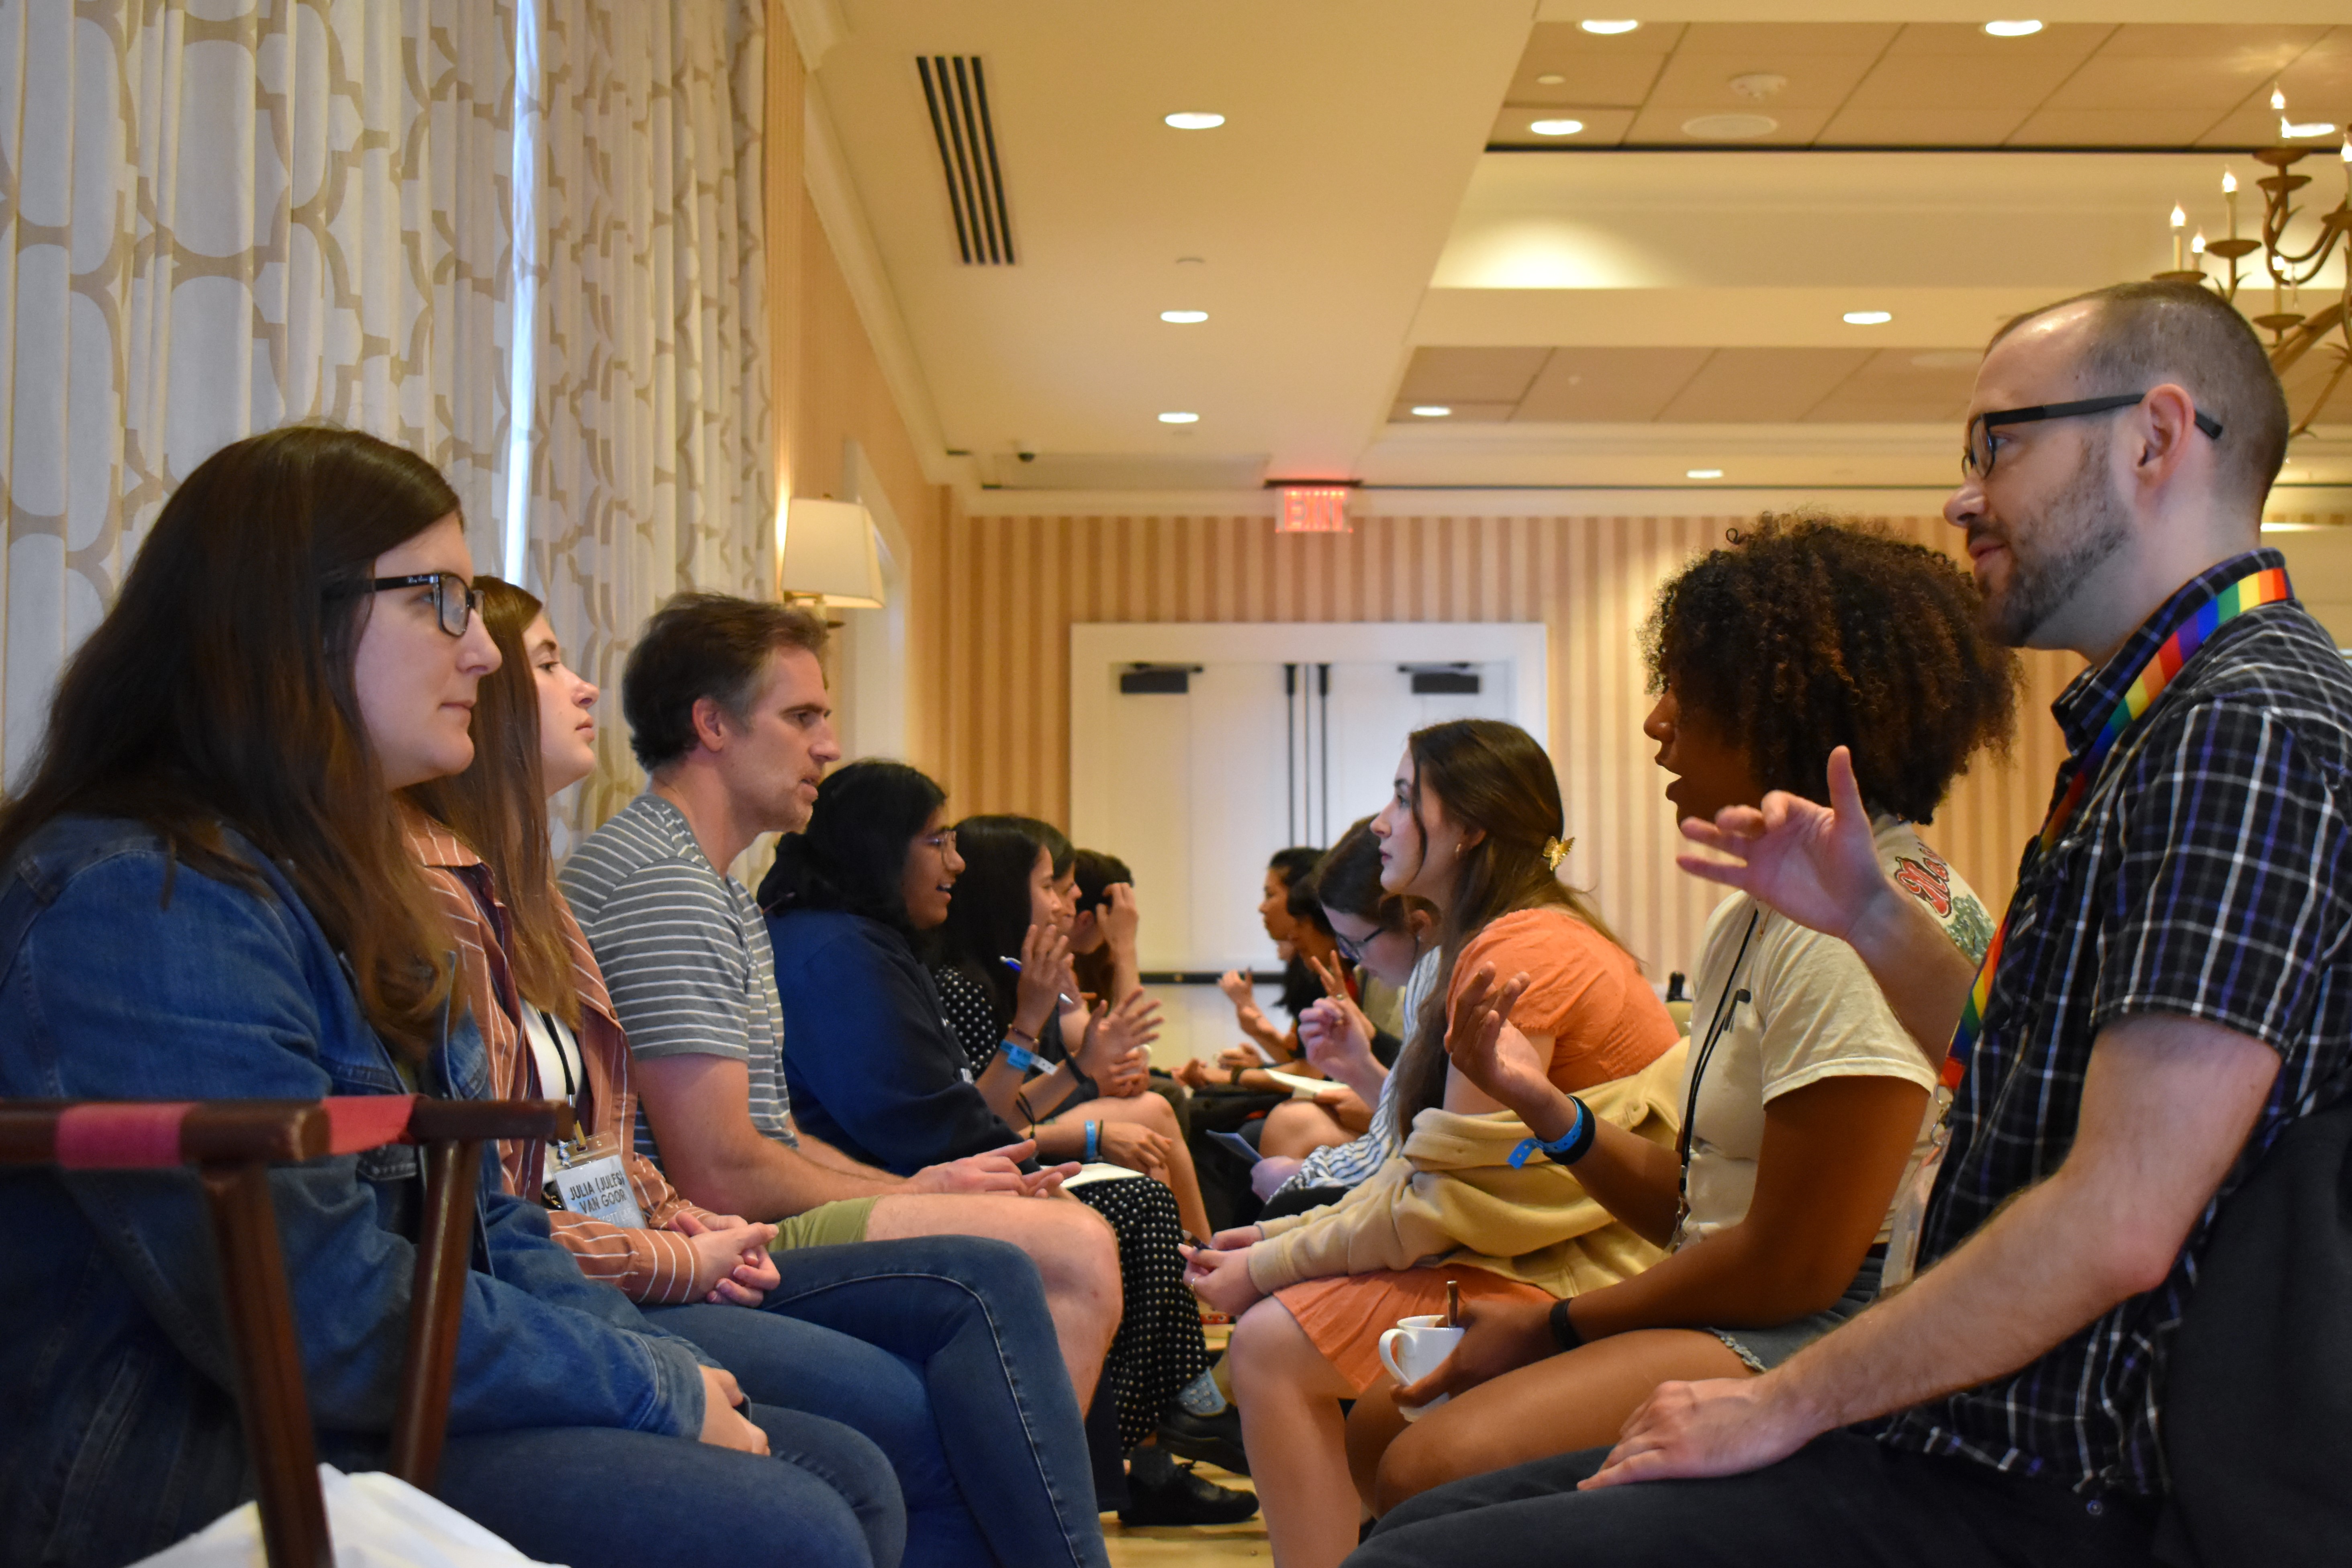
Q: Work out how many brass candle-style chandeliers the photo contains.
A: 1